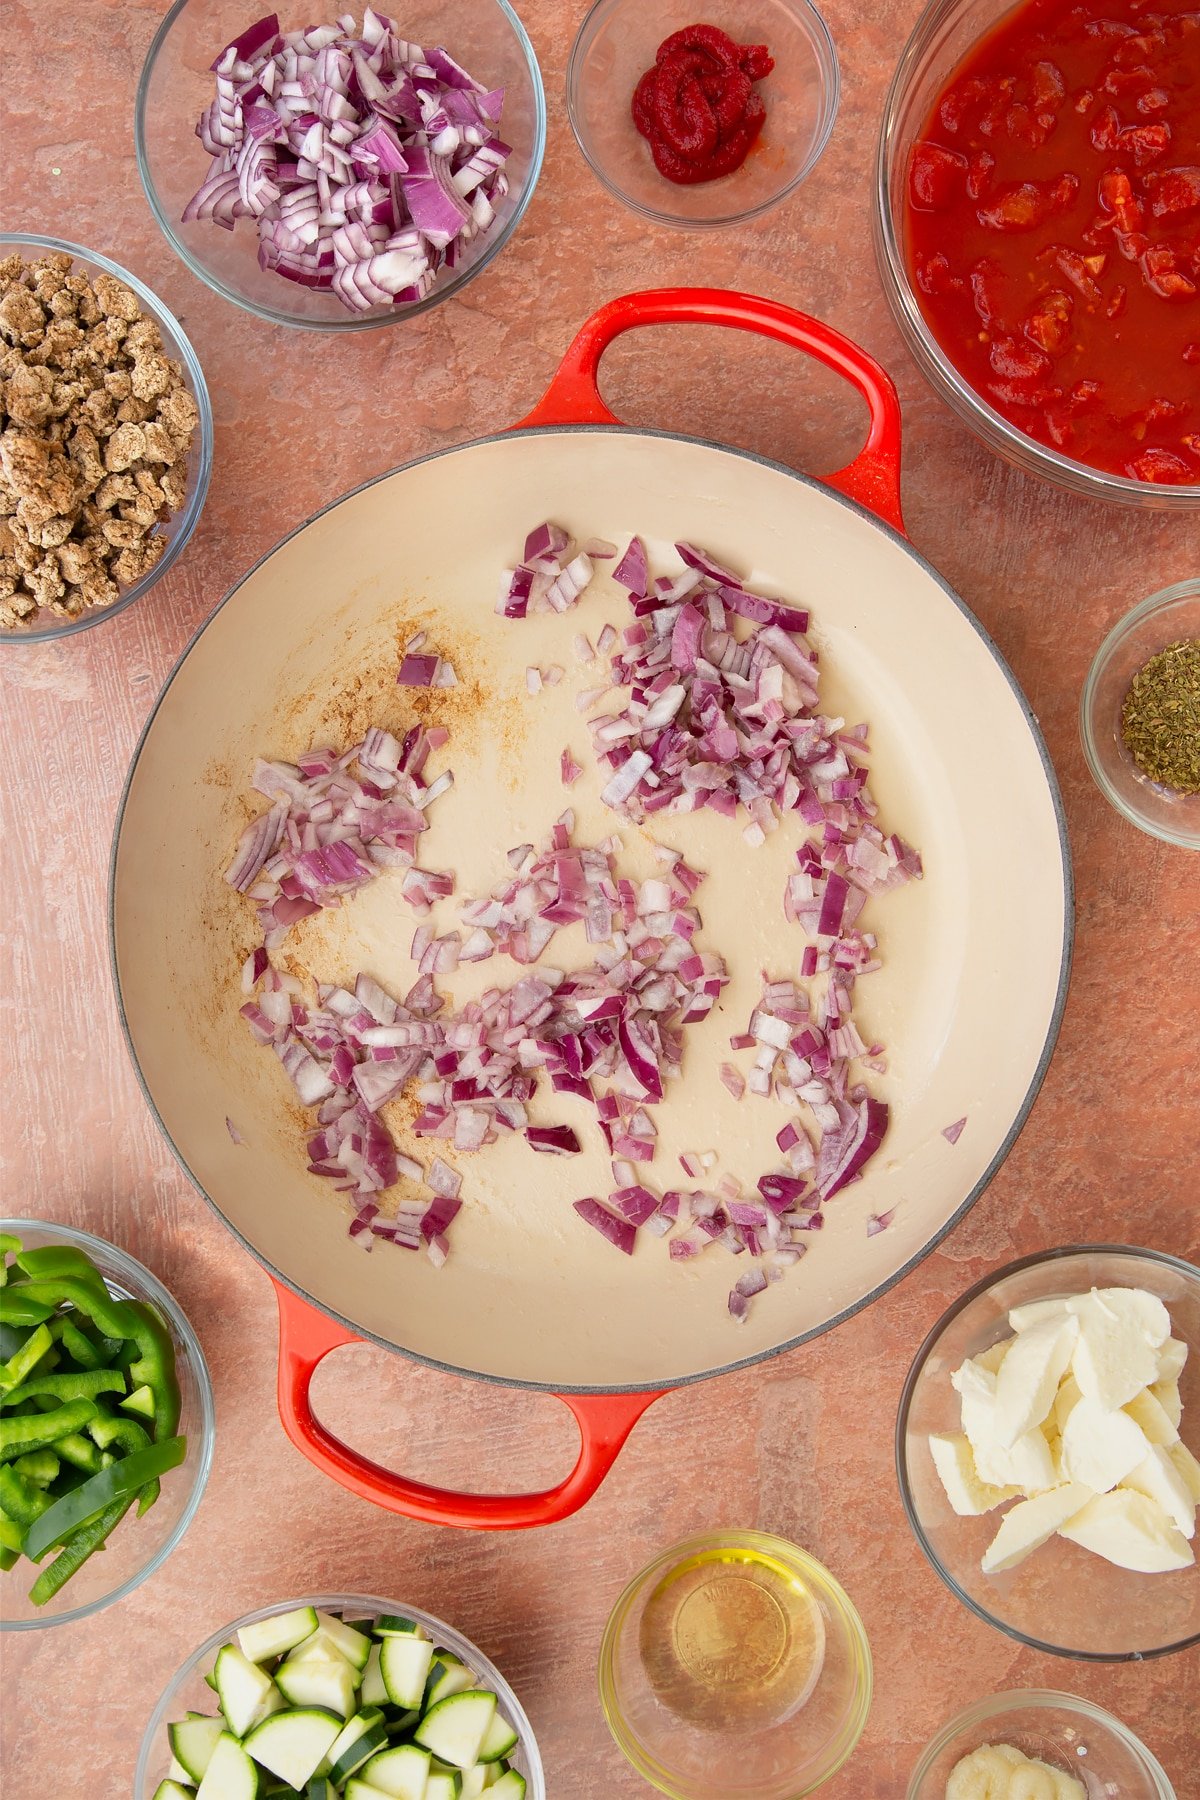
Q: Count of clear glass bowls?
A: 10